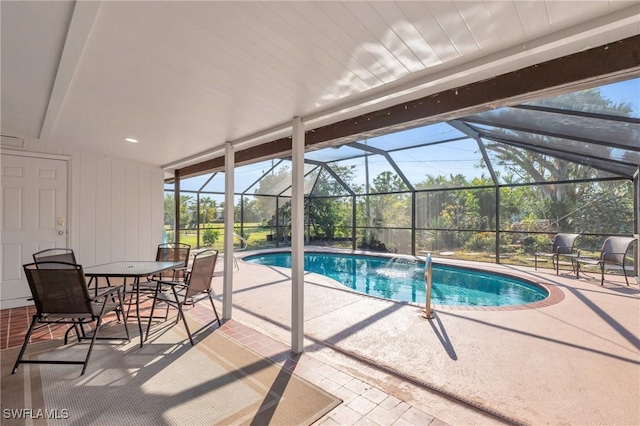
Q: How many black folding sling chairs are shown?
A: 4